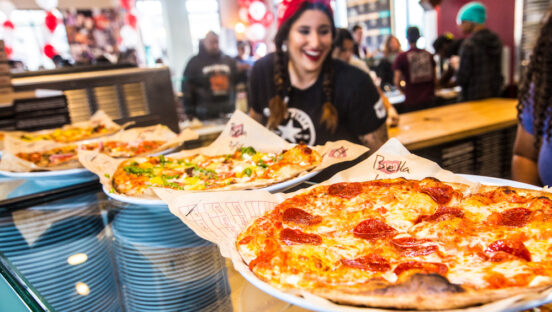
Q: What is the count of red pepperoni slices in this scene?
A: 11